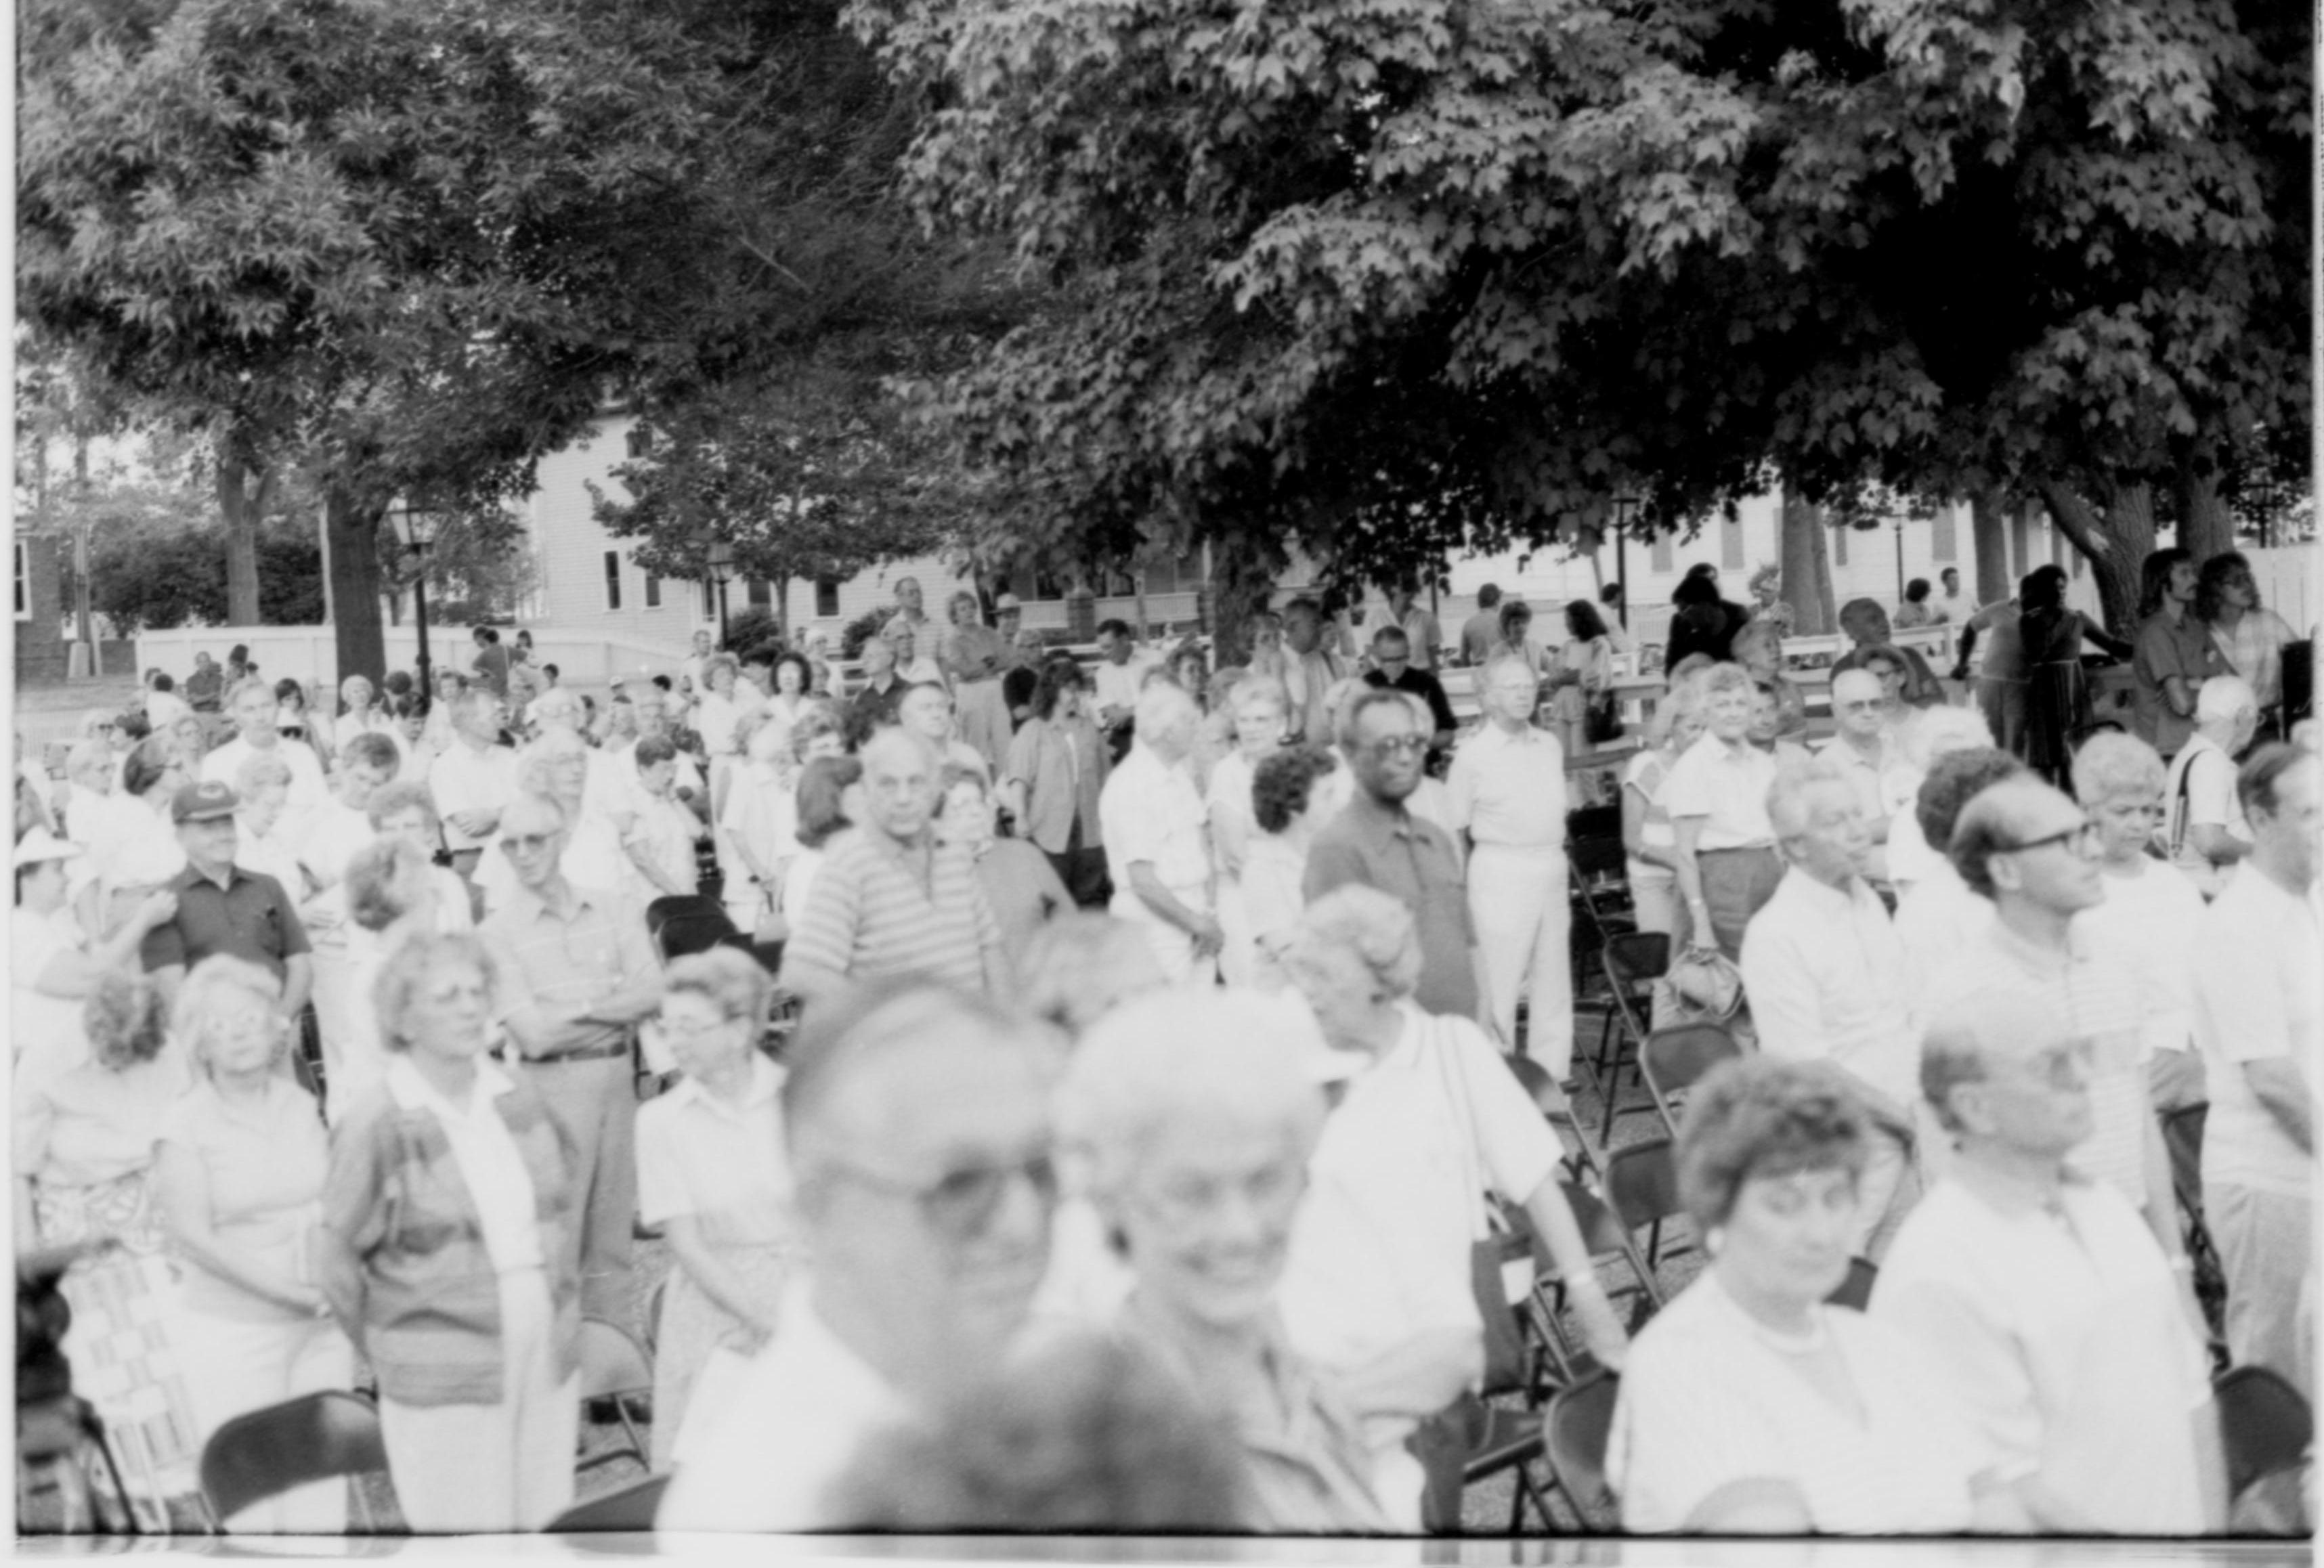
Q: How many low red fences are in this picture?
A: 0